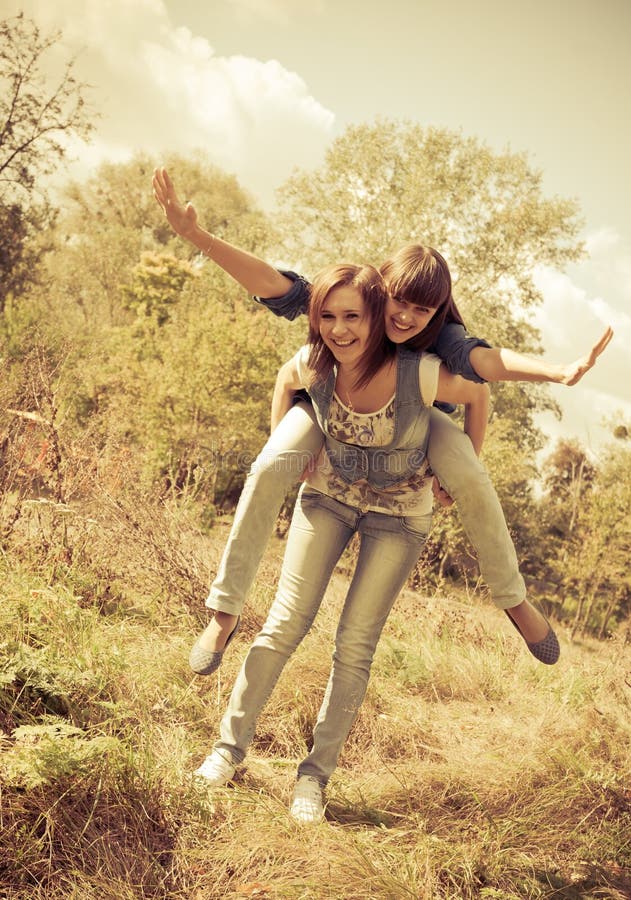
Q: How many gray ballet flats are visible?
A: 2